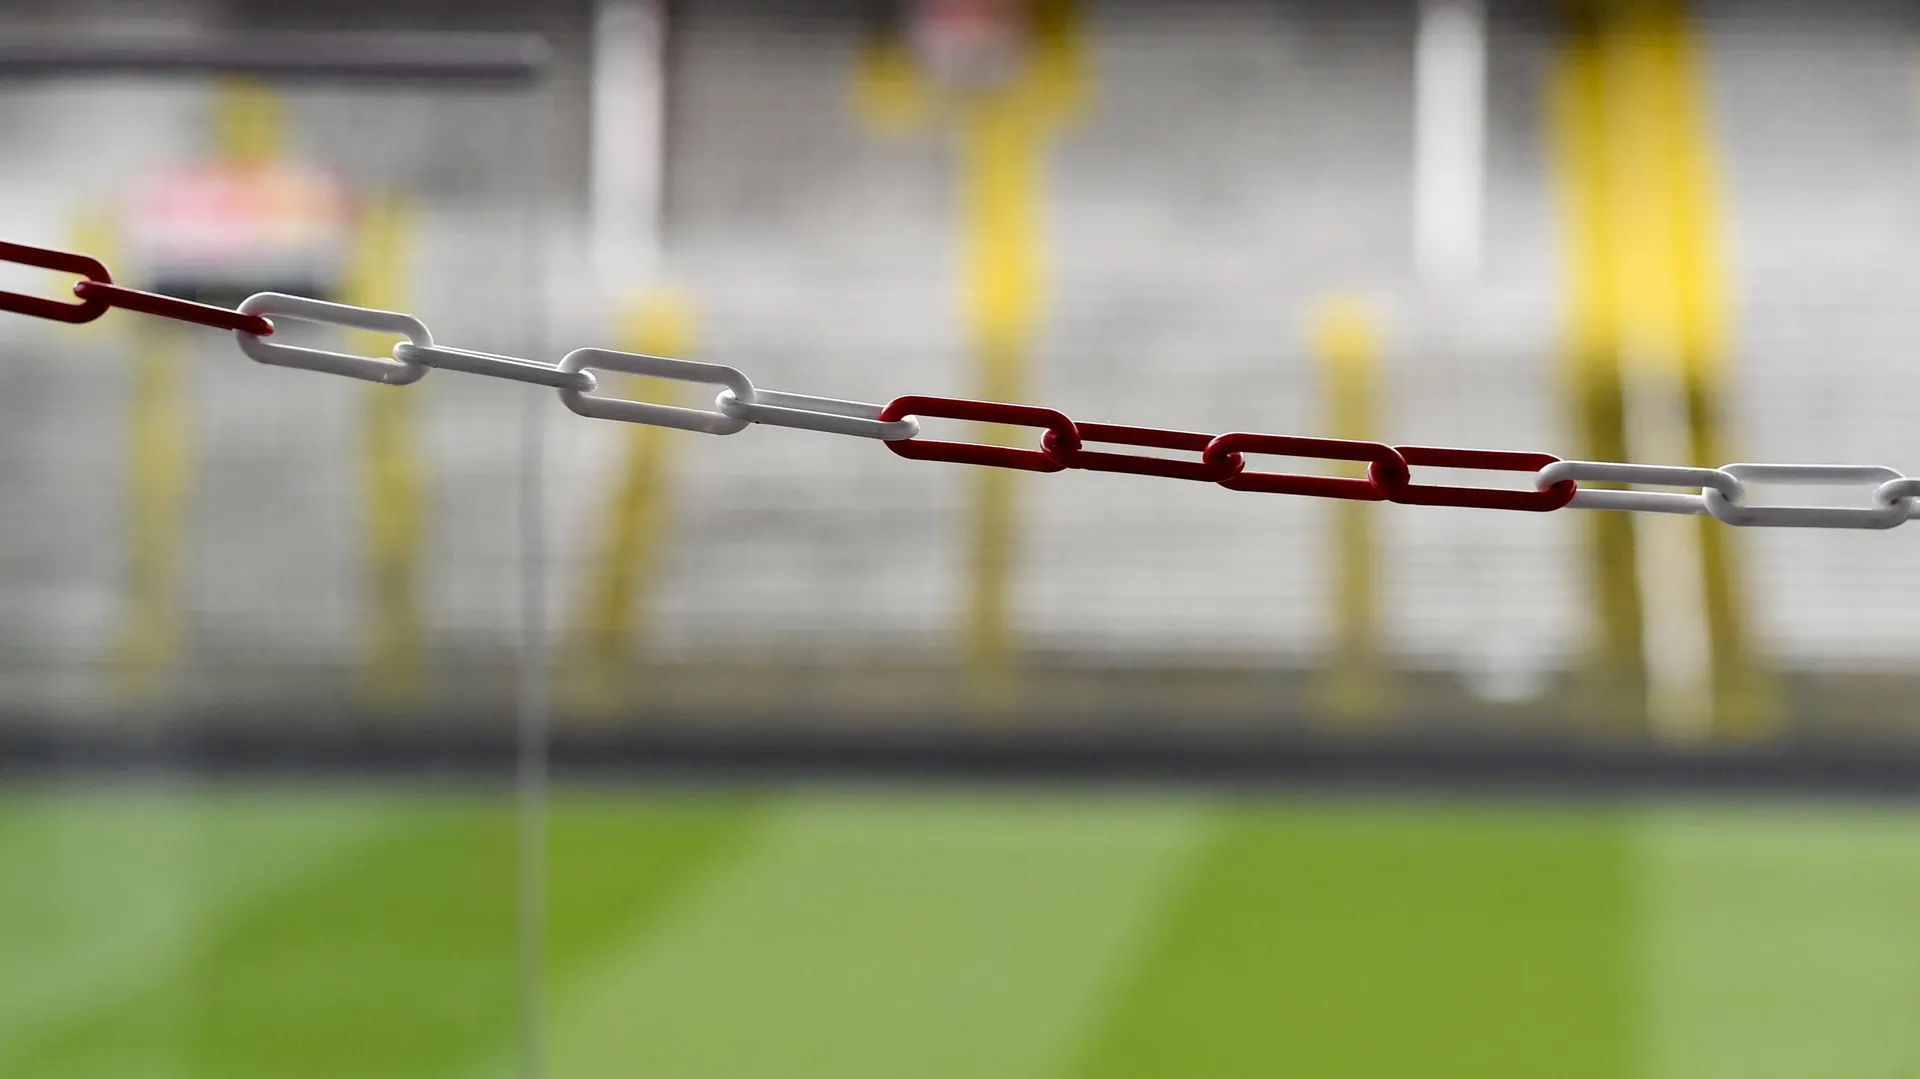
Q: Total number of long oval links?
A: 13